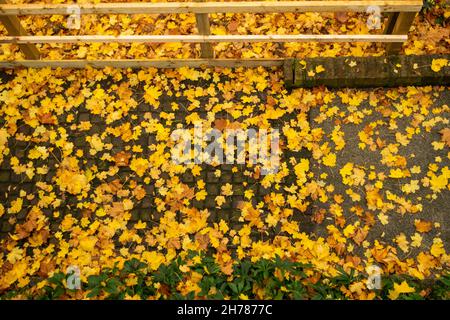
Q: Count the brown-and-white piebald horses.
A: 0